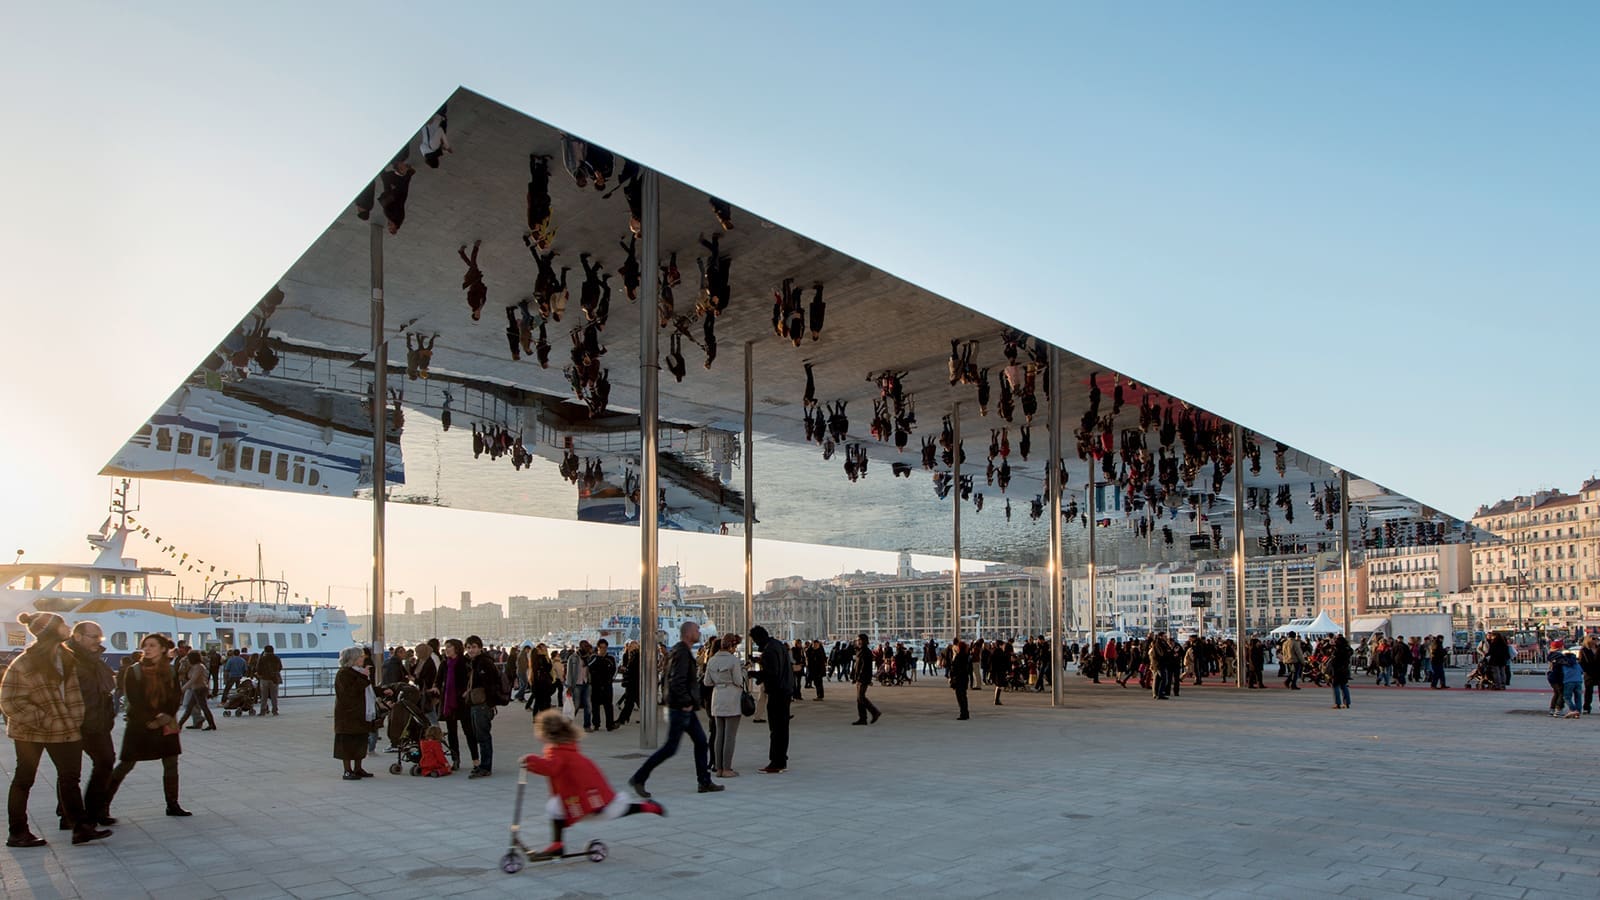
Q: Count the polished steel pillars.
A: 8